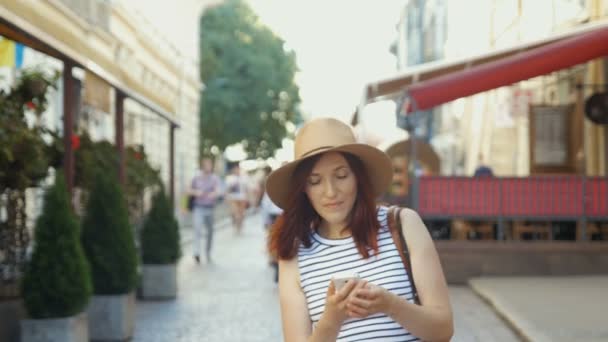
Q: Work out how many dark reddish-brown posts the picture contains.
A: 3